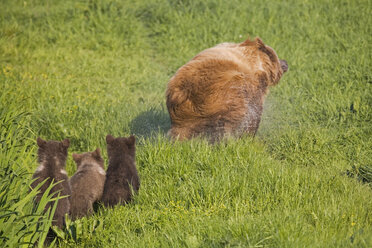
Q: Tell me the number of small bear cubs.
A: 3